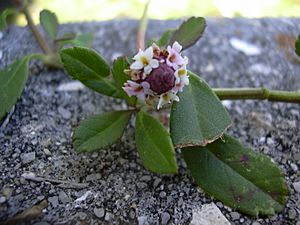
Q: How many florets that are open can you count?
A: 6